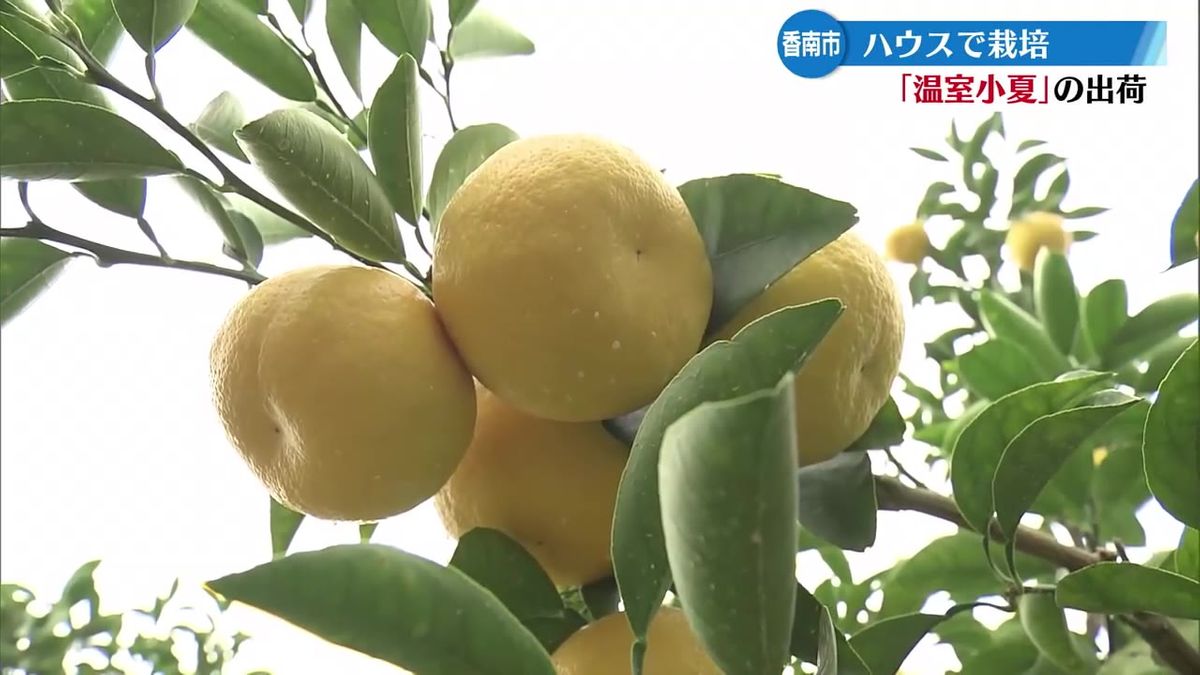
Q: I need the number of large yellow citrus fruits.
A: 5